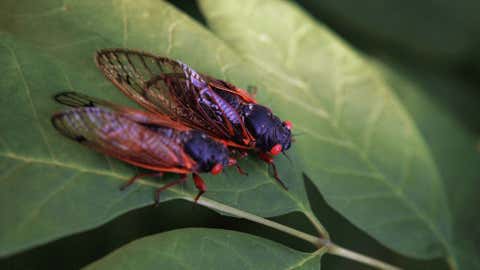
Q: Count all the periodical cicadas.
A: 2